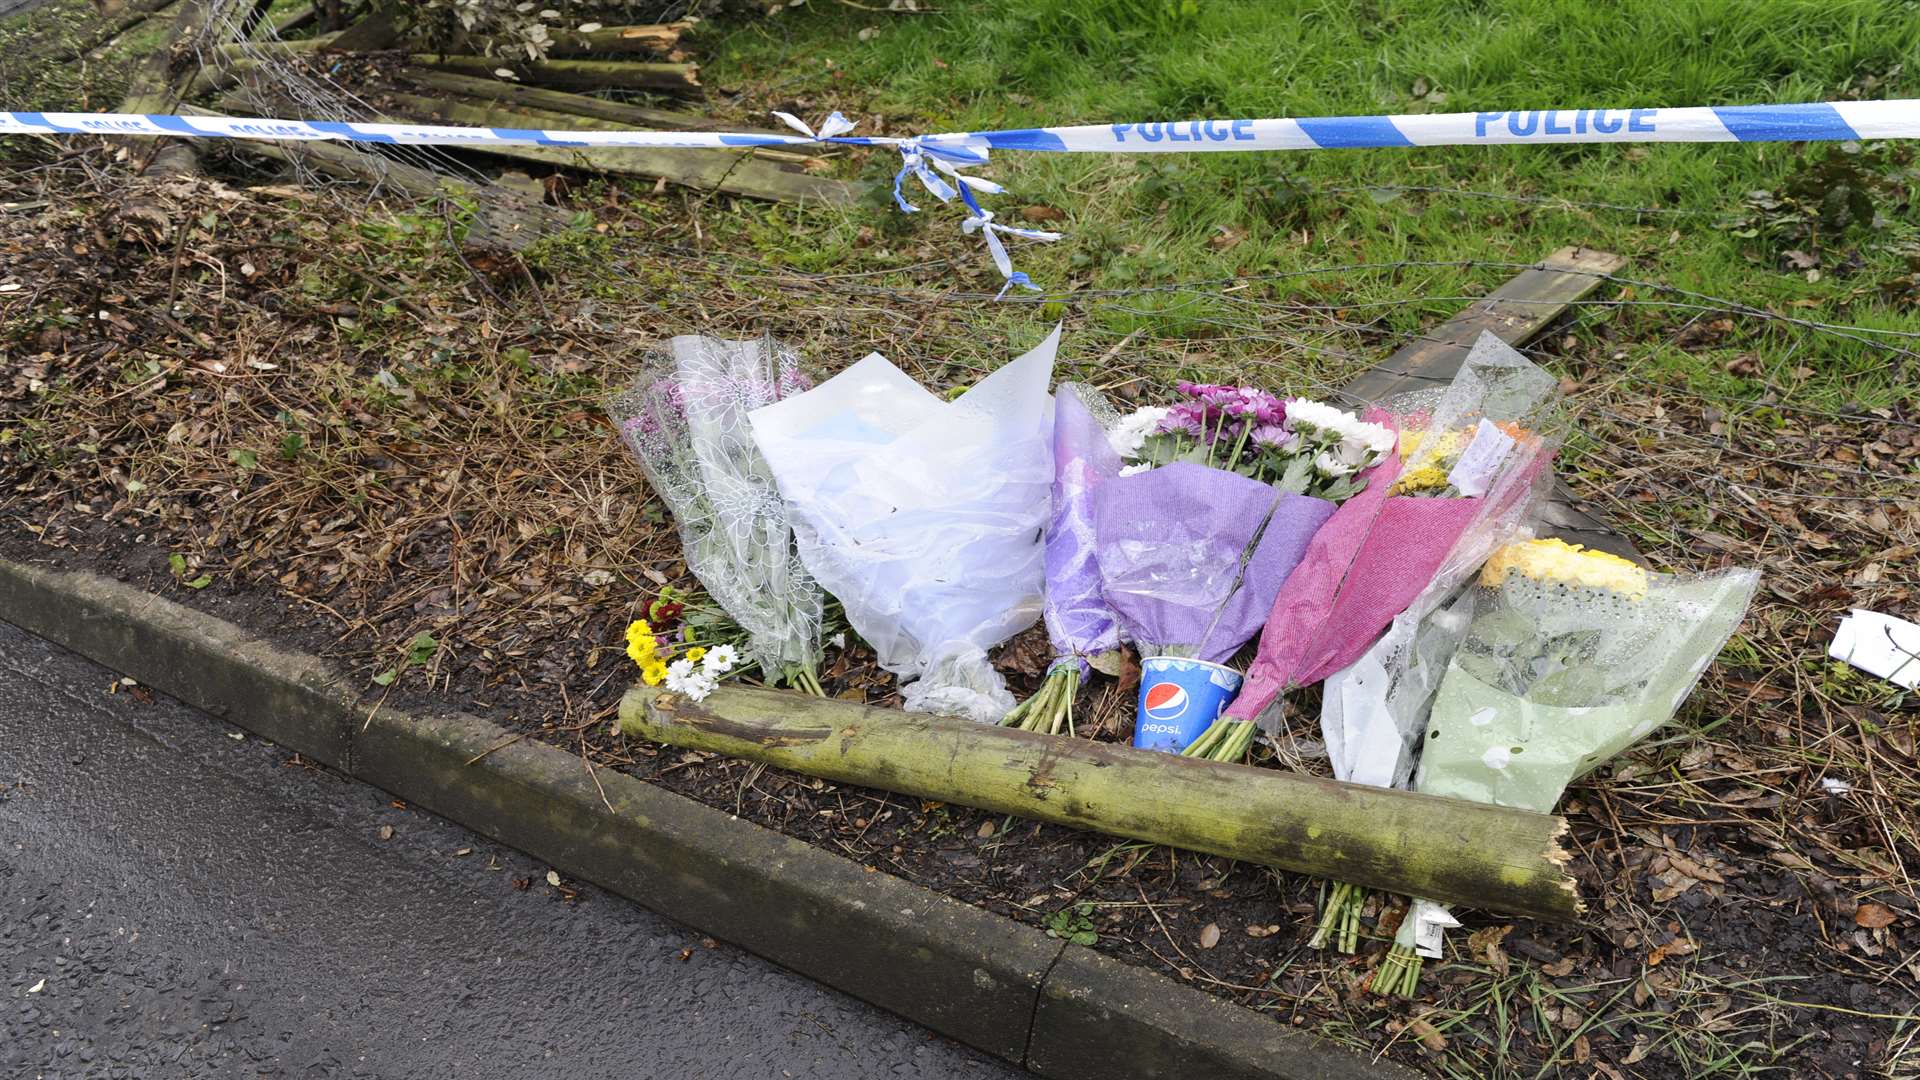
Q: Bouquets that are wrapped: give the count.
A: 7